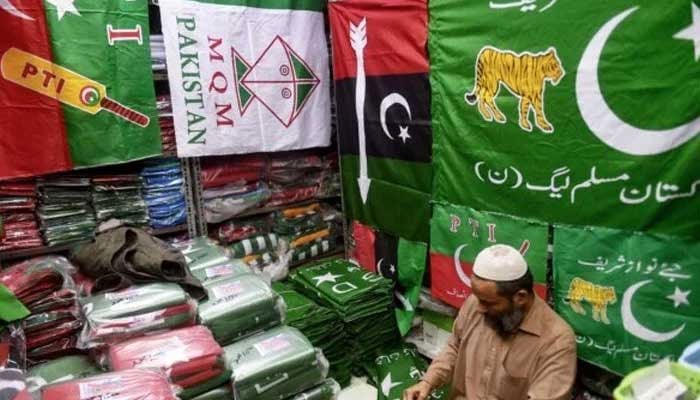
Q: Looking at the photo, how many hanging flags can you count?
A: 7